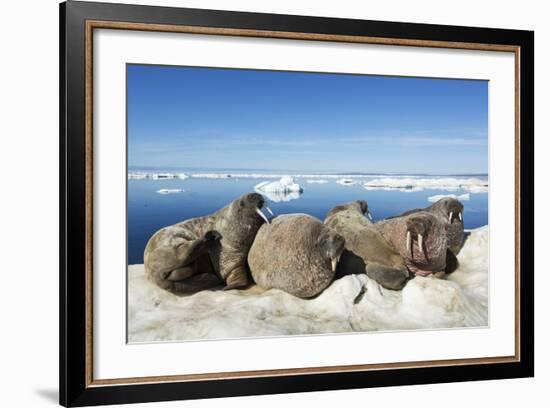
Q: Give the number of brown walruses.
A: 5